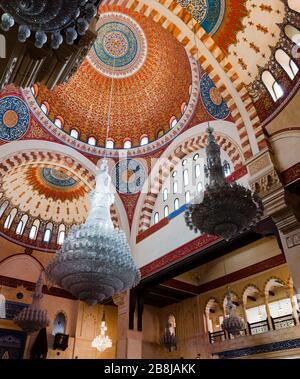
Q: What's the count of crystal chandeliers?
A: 7